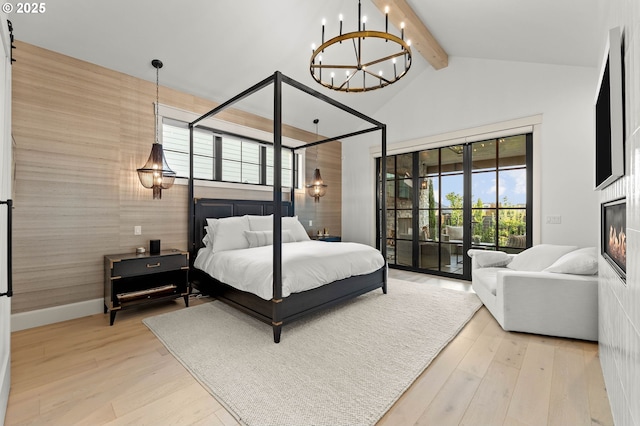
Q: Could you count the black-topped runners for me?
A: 0